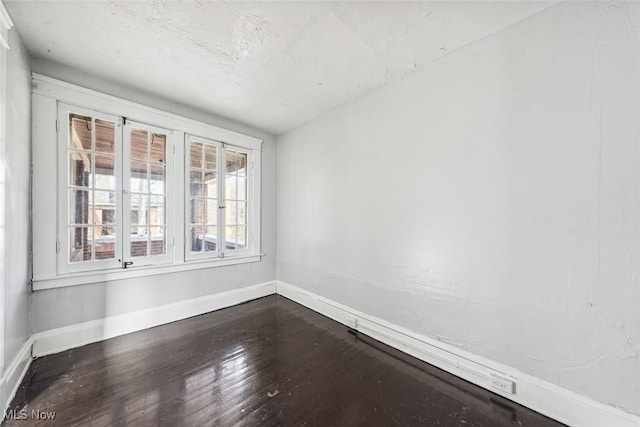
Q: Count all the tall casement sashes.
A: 4